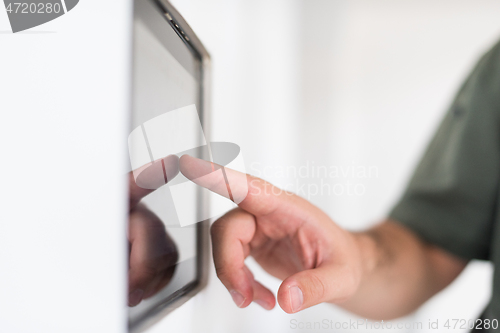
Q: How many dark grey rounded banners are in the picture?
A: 1